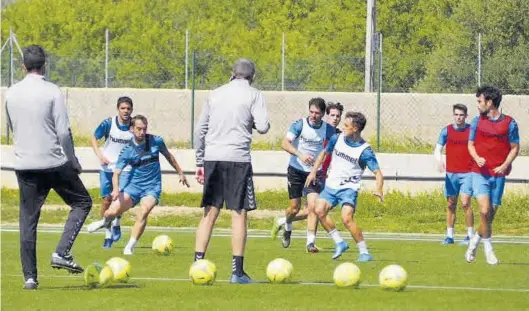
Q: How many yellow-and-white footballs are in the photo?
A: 6